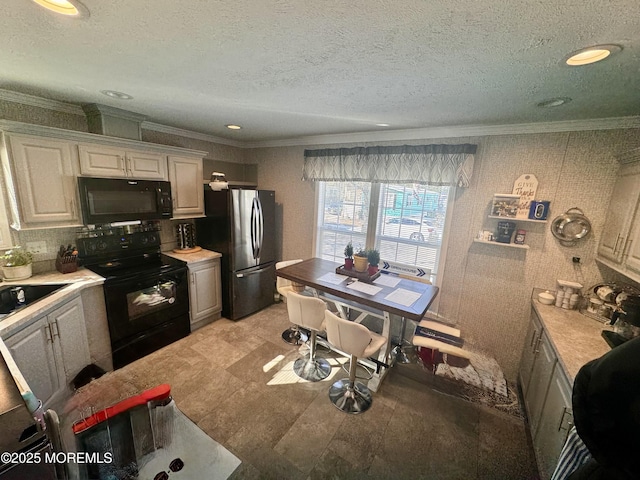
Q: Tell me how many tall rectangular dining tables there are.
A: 1